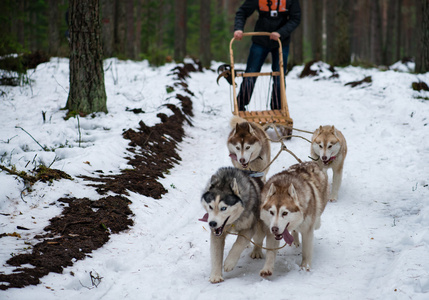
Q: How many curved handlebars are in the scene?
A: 1